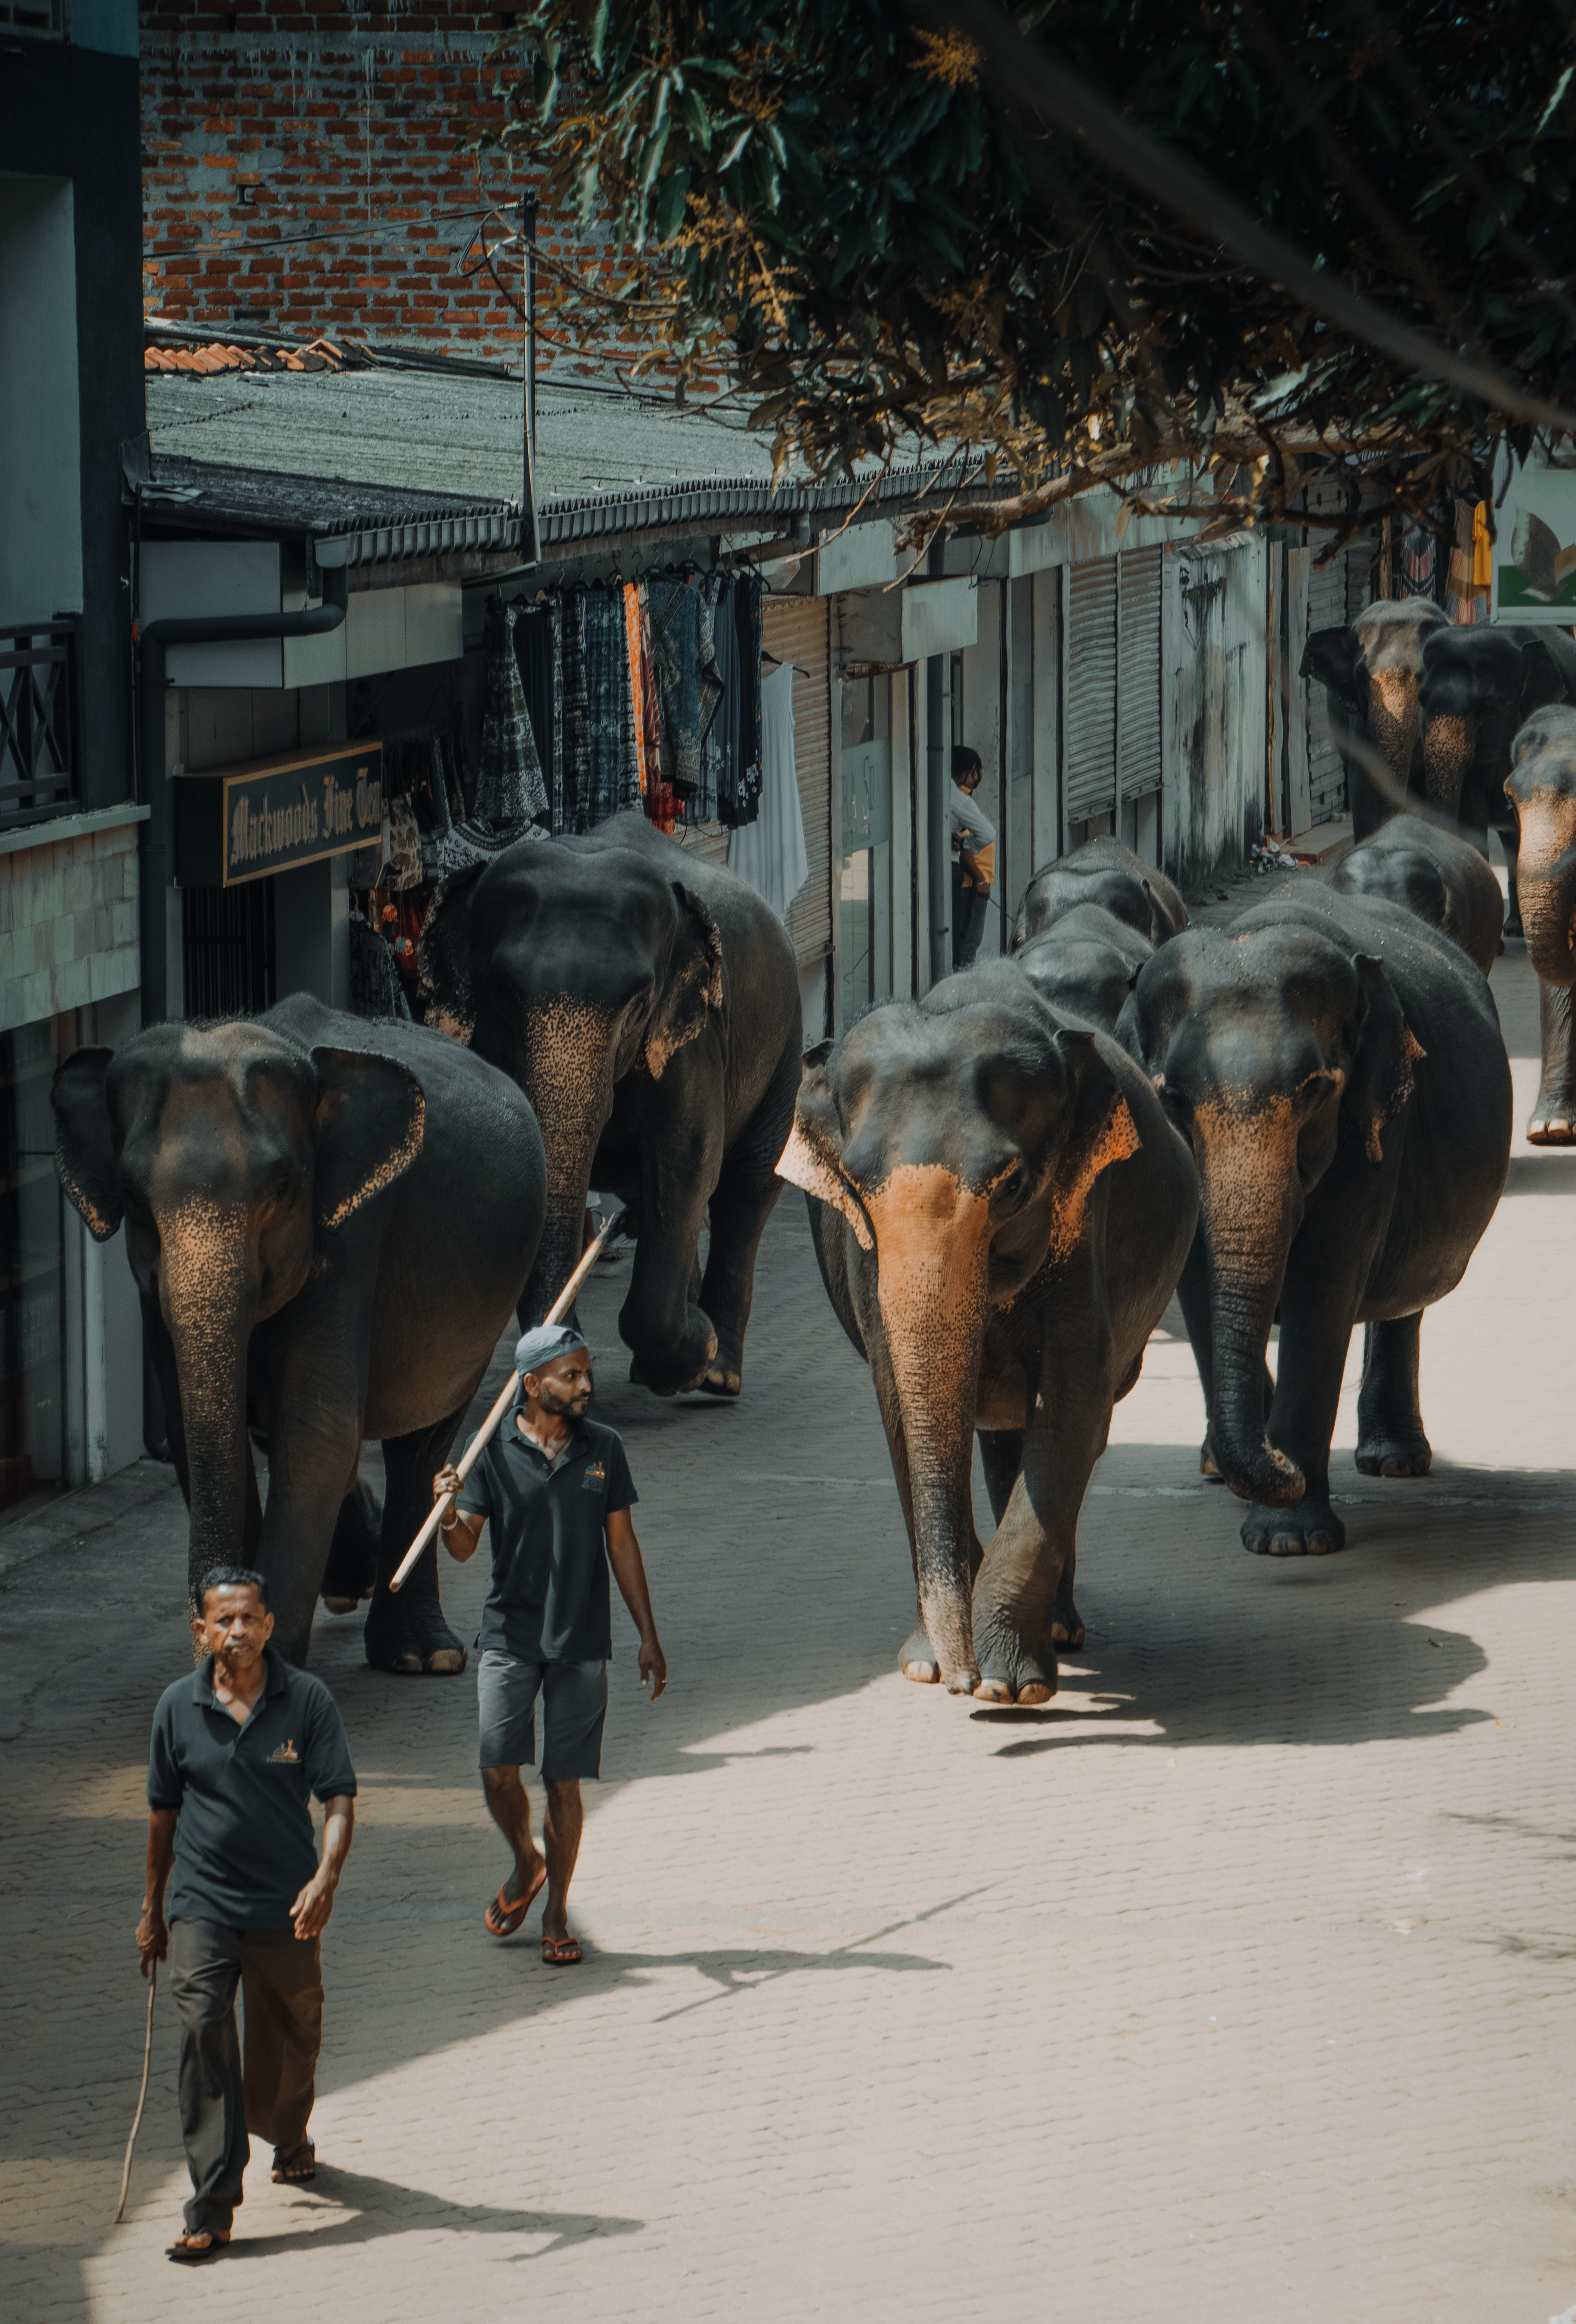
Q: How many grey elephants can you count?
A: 10